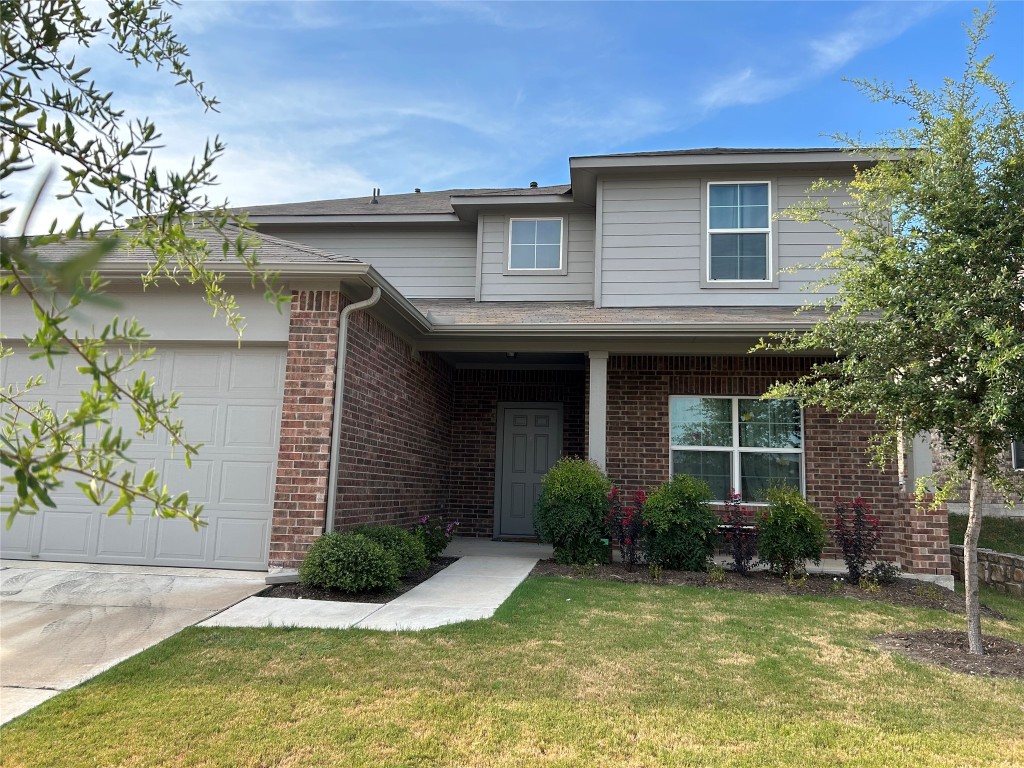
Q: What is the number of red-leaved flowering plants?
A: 3